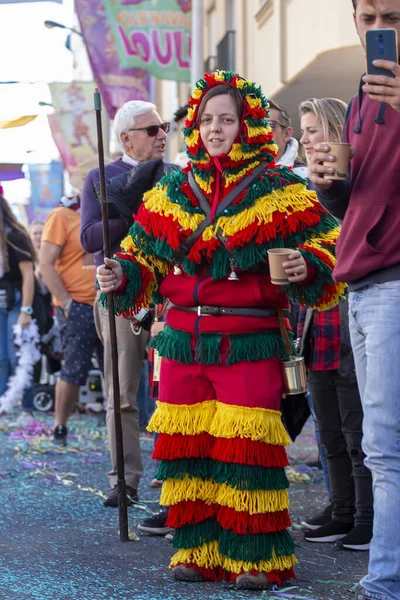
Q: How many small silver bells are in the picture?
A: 2